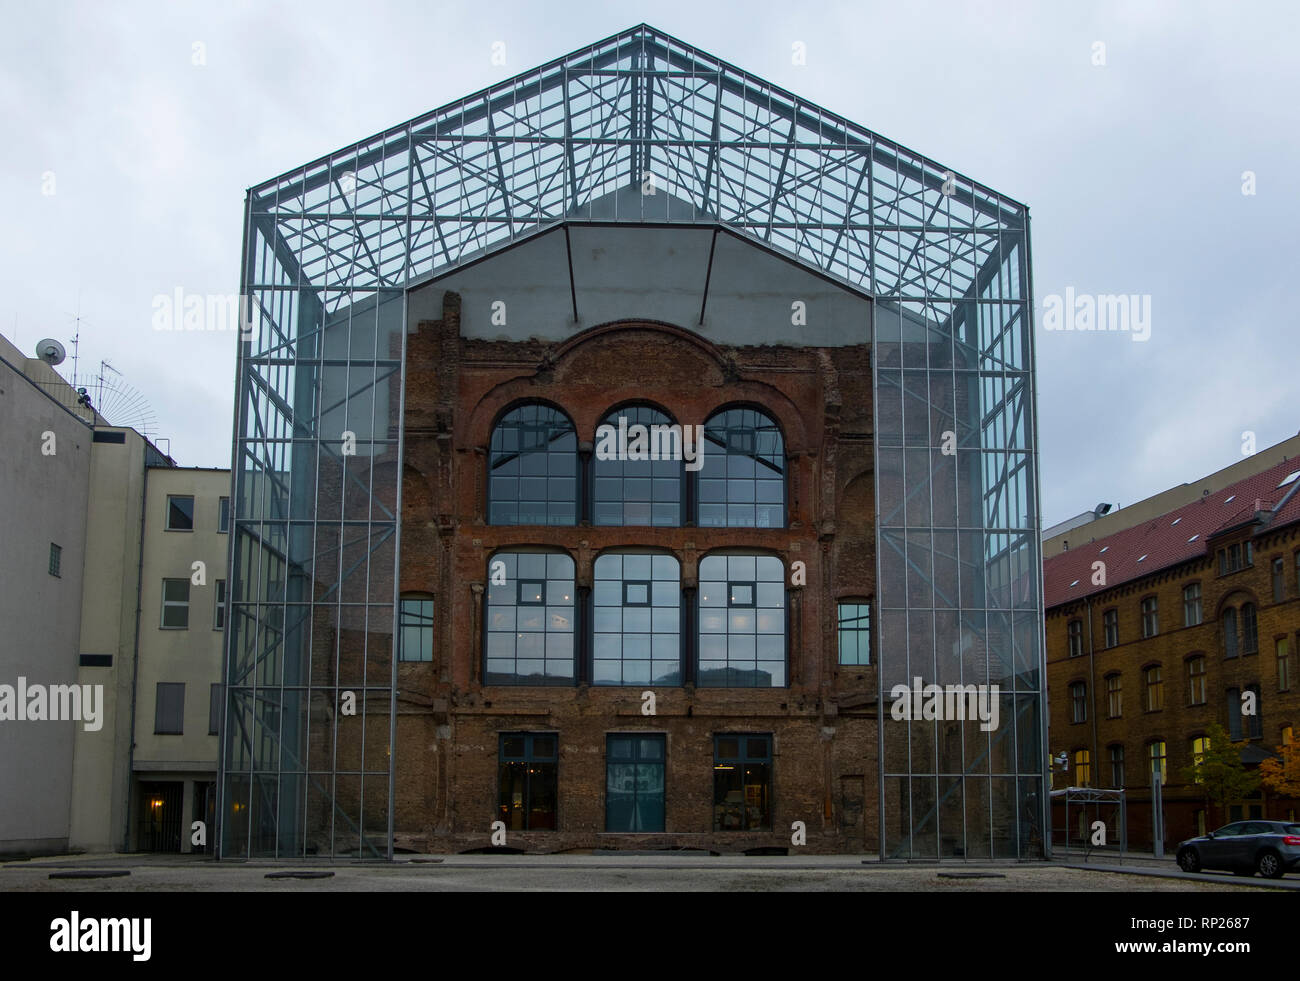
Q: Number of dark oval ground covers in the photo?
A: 3